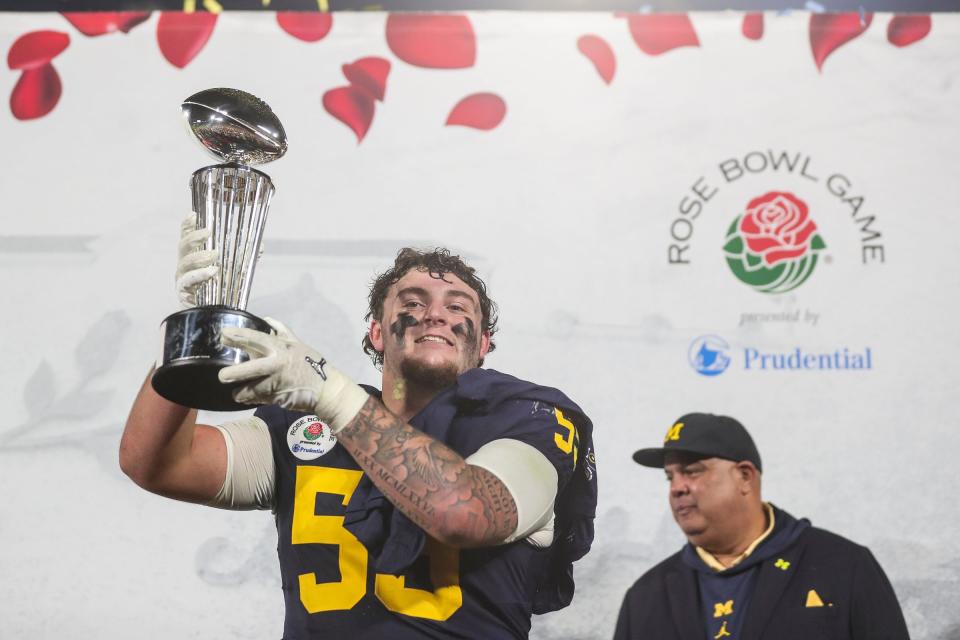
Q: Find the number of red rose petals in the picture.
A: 14